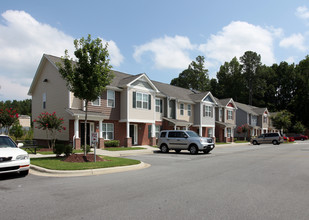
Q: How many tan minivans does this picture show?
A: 1